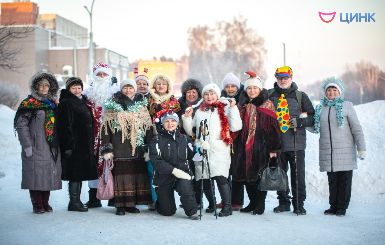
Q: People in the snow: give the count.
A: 13